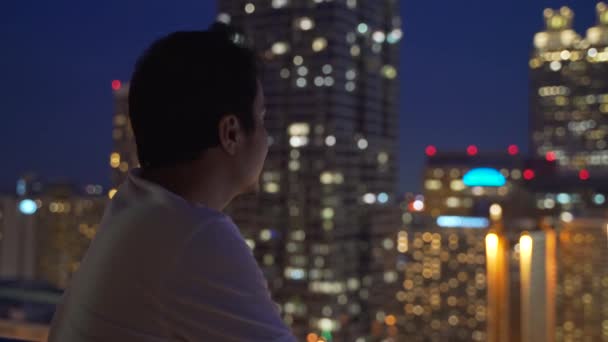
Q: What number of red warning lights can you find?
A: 7